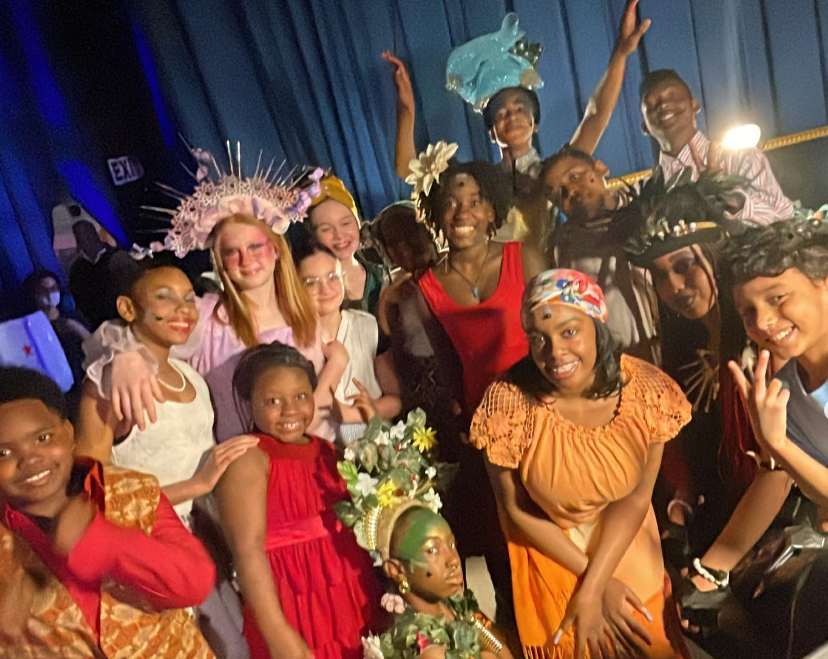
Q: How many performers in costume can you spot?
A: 15